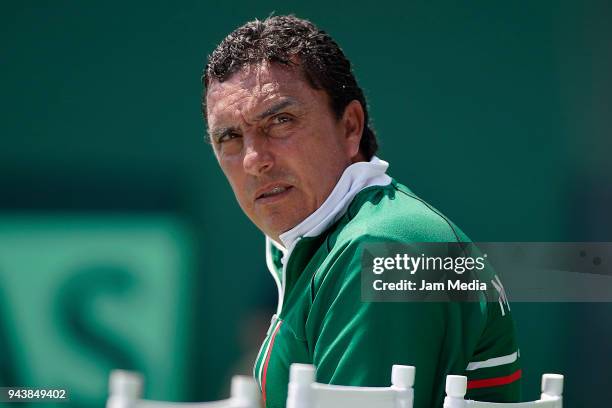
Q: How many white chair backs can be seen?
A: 3